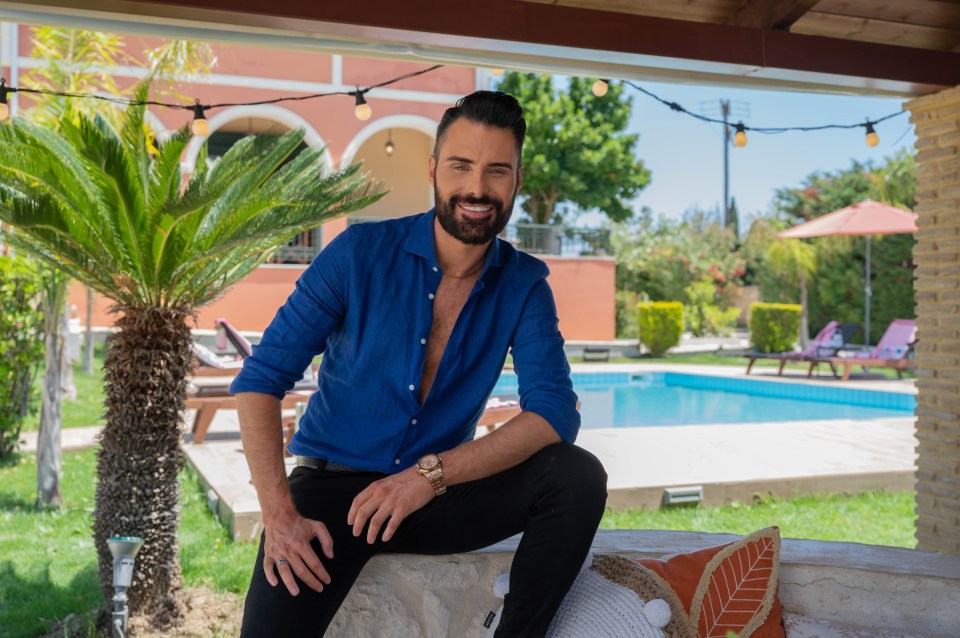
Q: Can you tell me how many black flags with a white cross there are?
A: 0